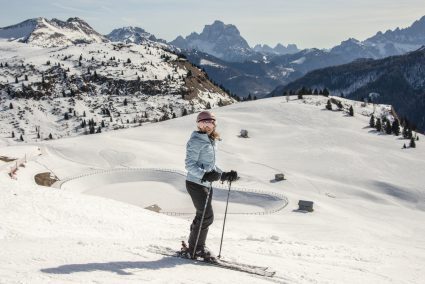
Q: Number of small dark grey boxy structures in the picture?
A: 3